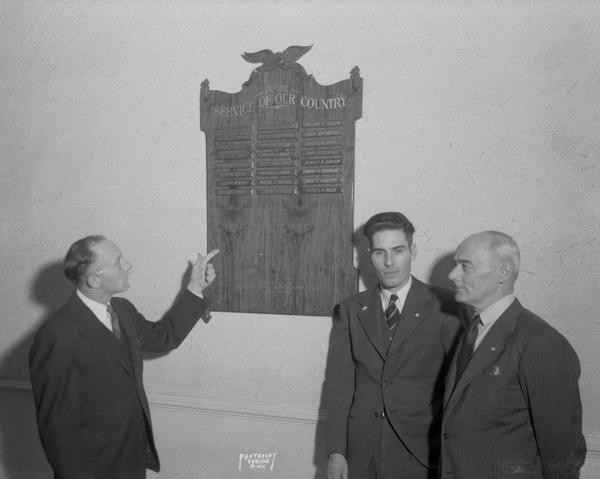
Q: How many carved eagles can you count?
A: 1